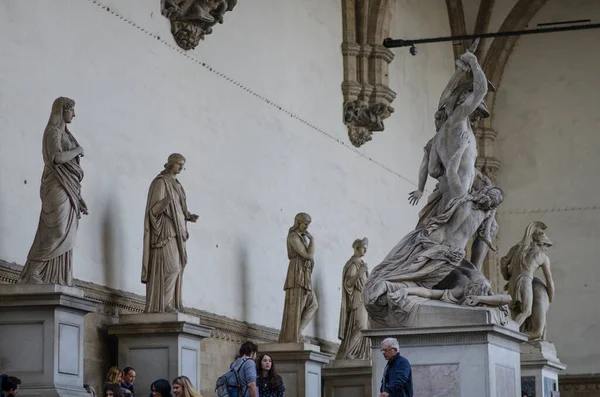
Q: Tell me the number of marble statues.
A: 6